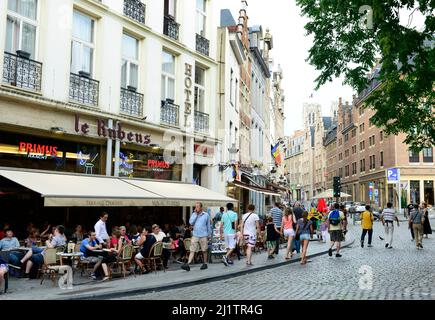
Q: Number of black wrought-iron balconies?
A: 8